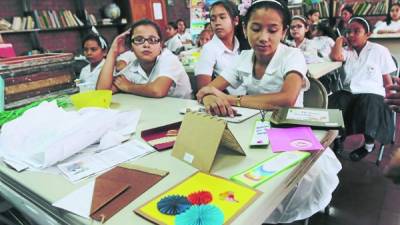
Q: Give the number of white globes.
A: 1